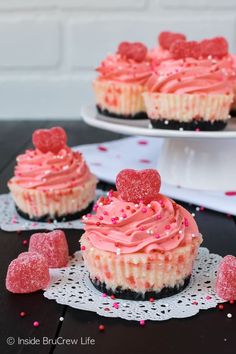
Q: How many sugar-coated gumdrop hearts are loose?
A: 3